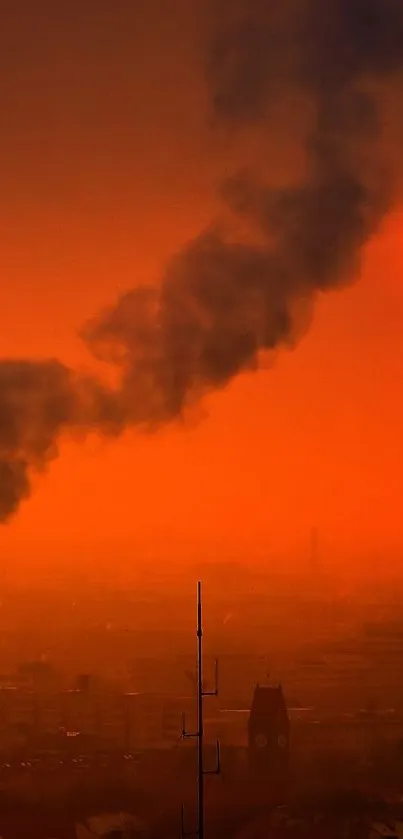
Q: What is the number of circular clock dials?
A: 2